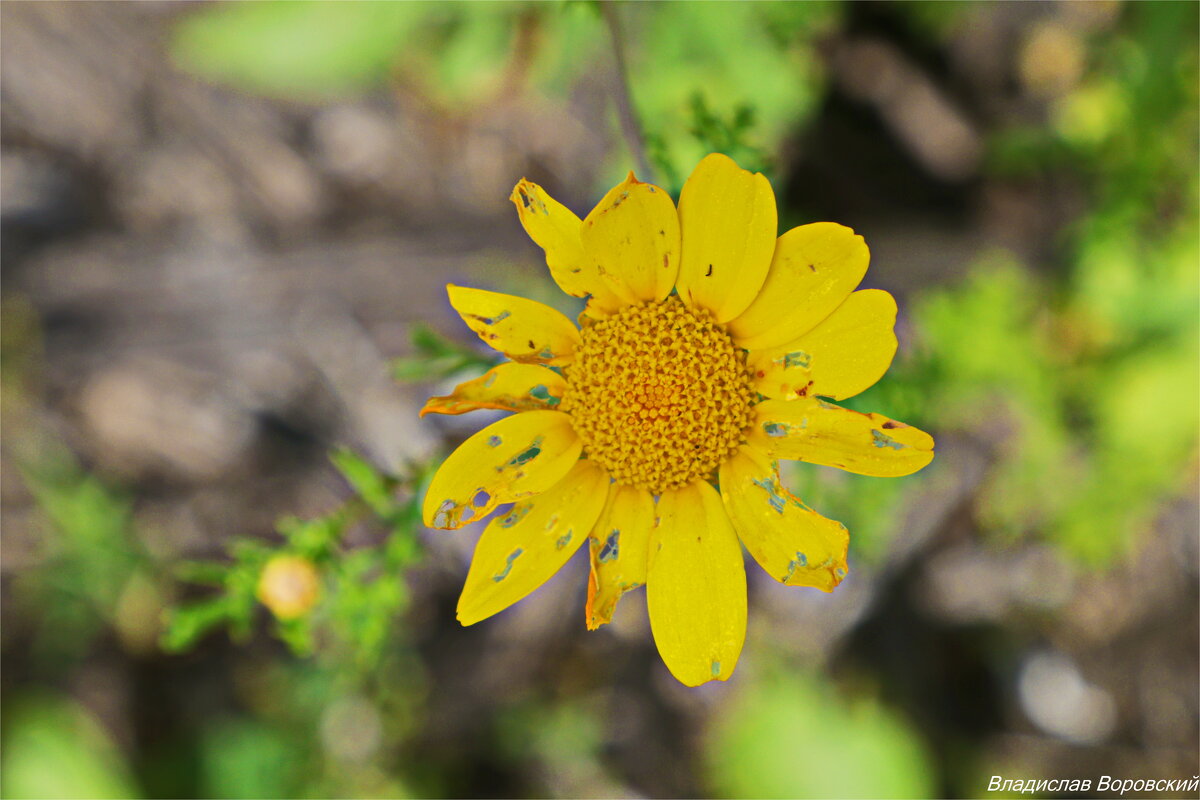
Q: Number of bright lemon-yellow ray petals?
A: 13